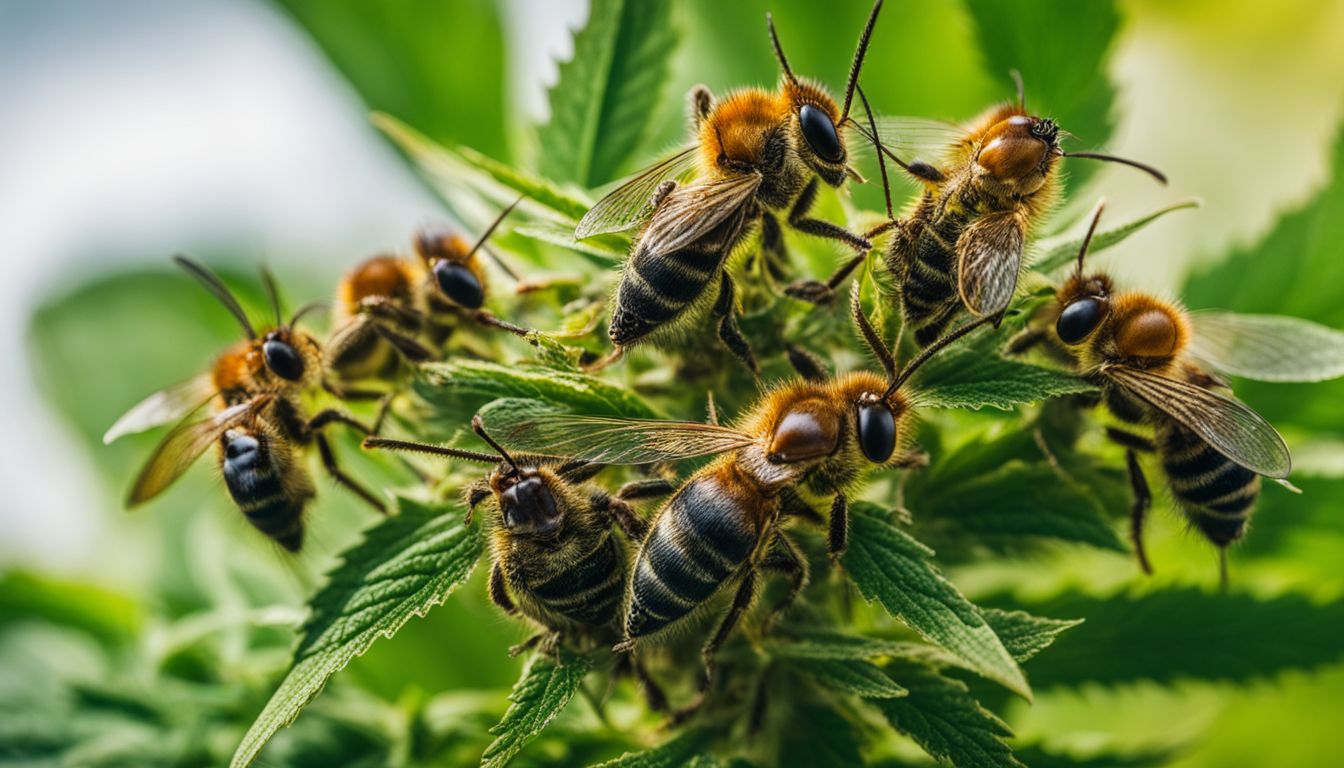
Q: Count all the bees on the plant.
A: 7